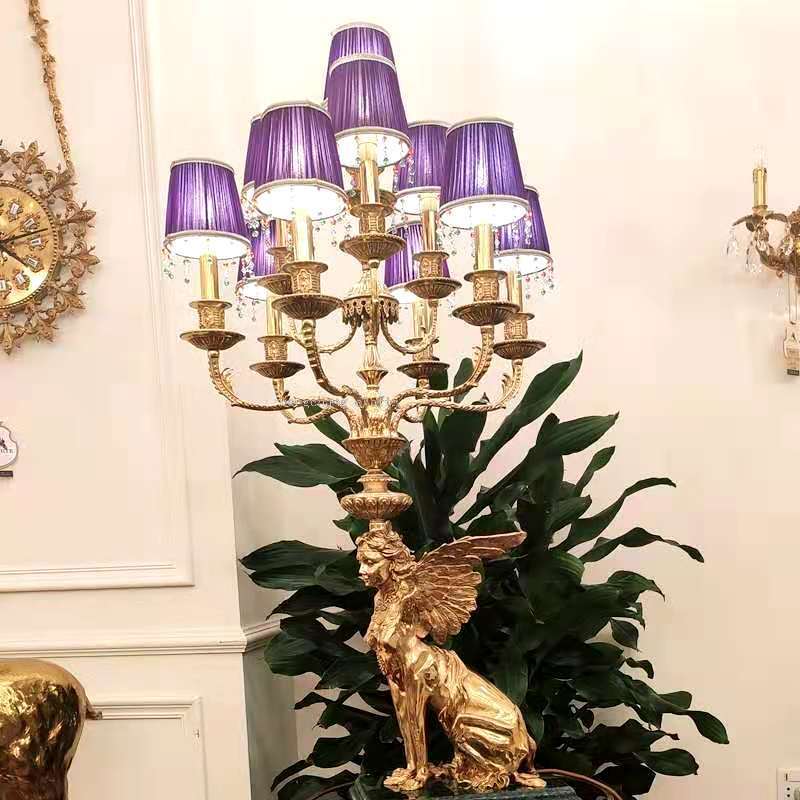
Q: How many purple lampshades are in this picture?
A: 10